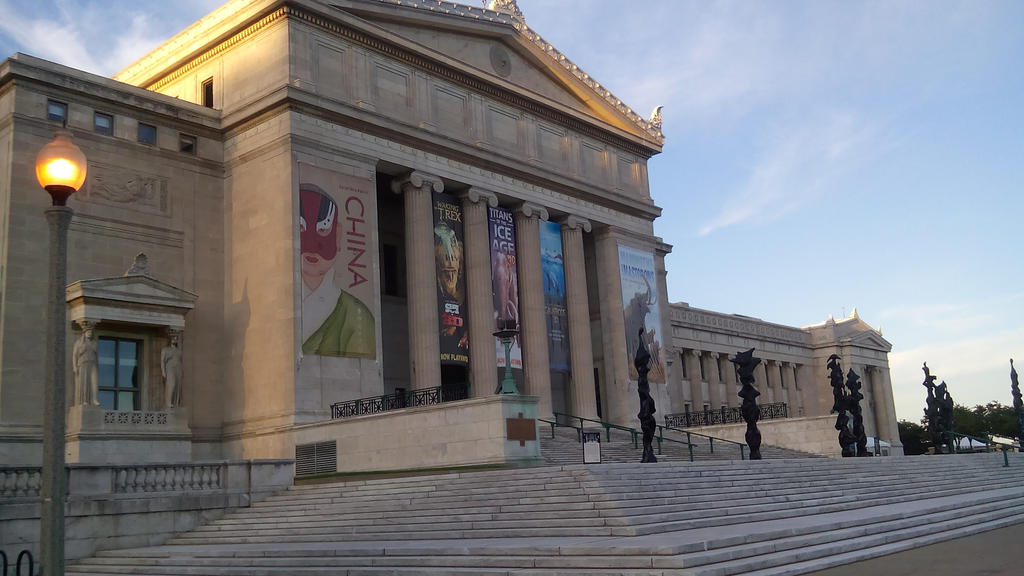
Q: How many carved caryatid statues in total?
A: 2